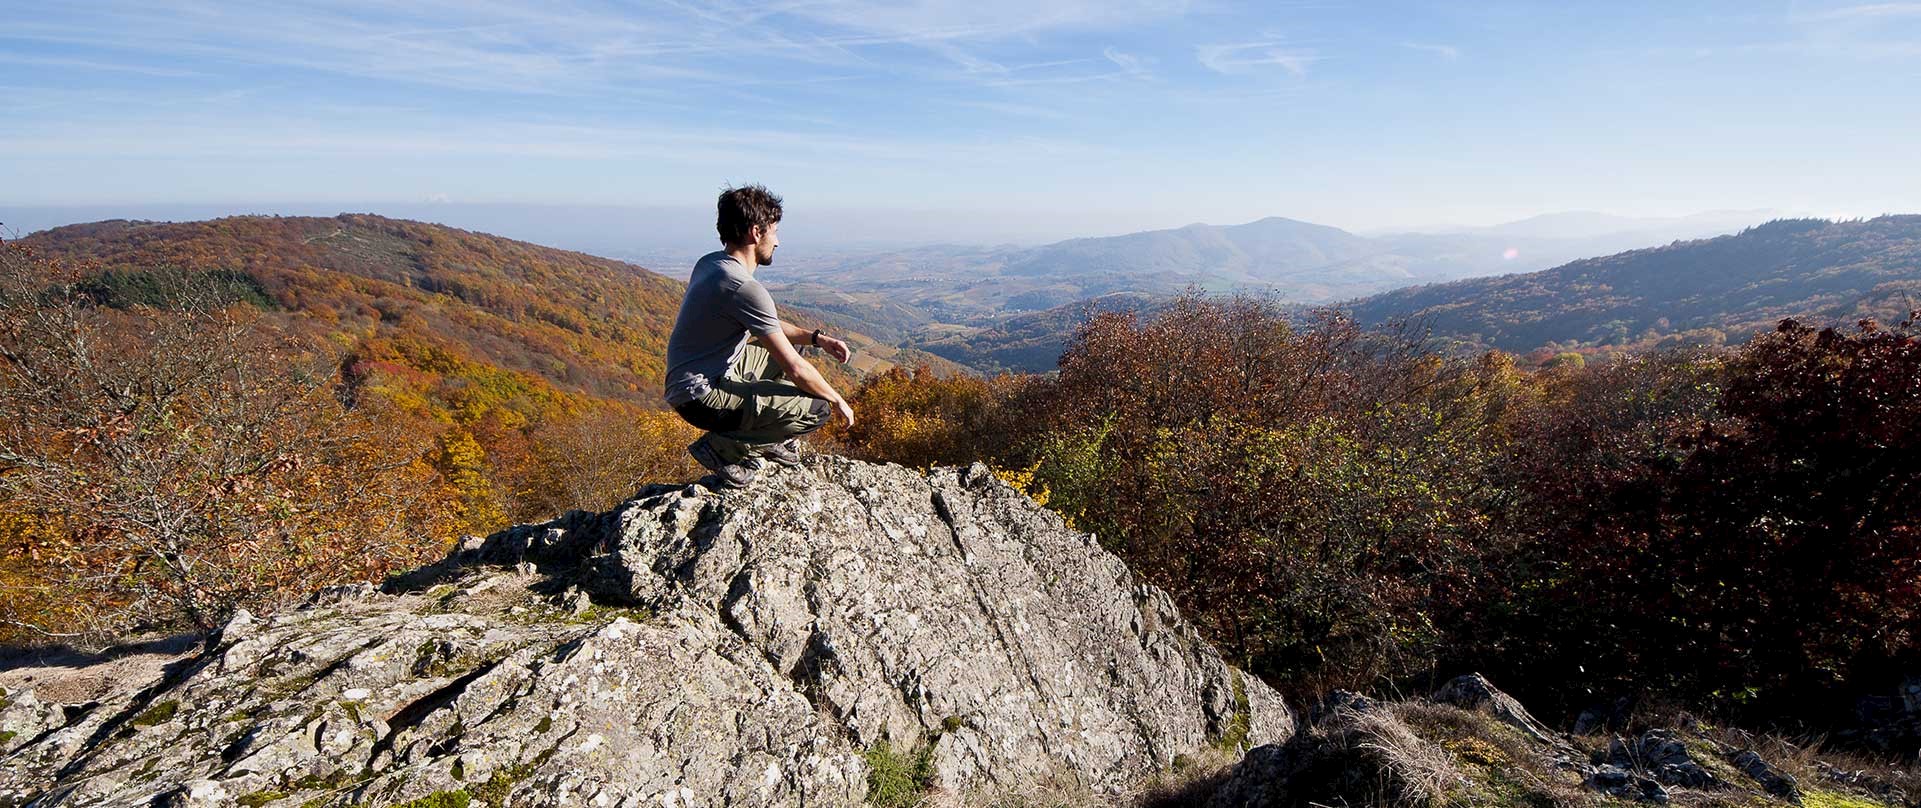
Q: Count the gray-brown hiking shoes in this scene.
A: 2